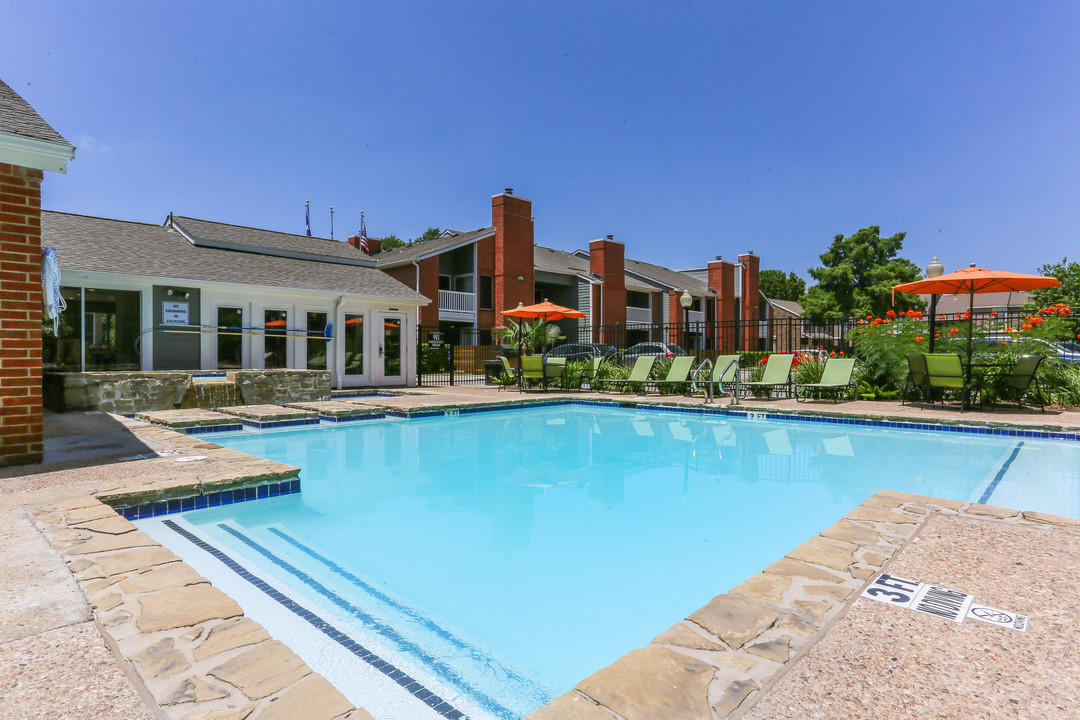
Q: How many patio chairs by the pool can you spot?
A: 12